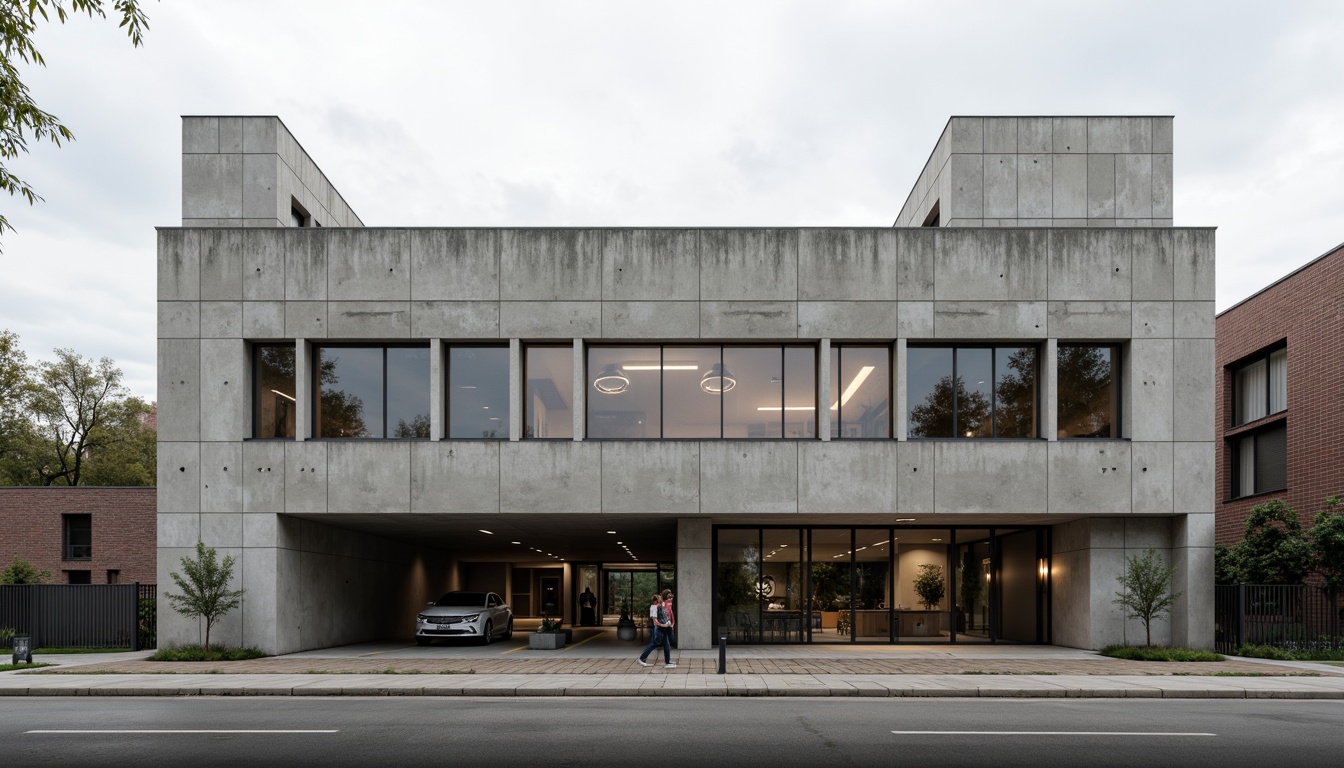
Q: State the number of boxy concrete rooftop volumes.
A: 2